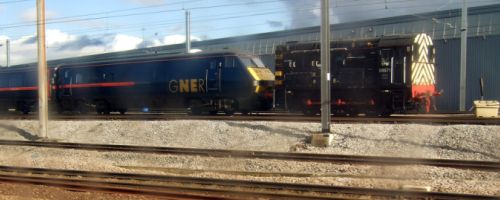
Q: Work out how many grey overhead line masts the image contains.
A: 5